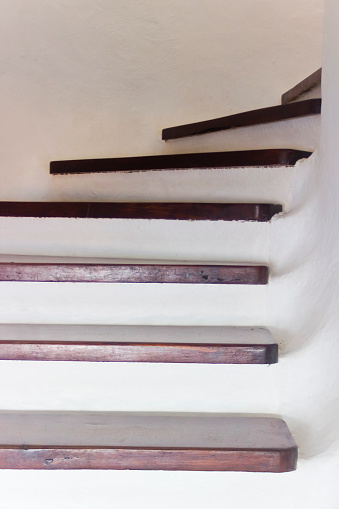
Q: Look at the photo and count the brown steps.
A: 7